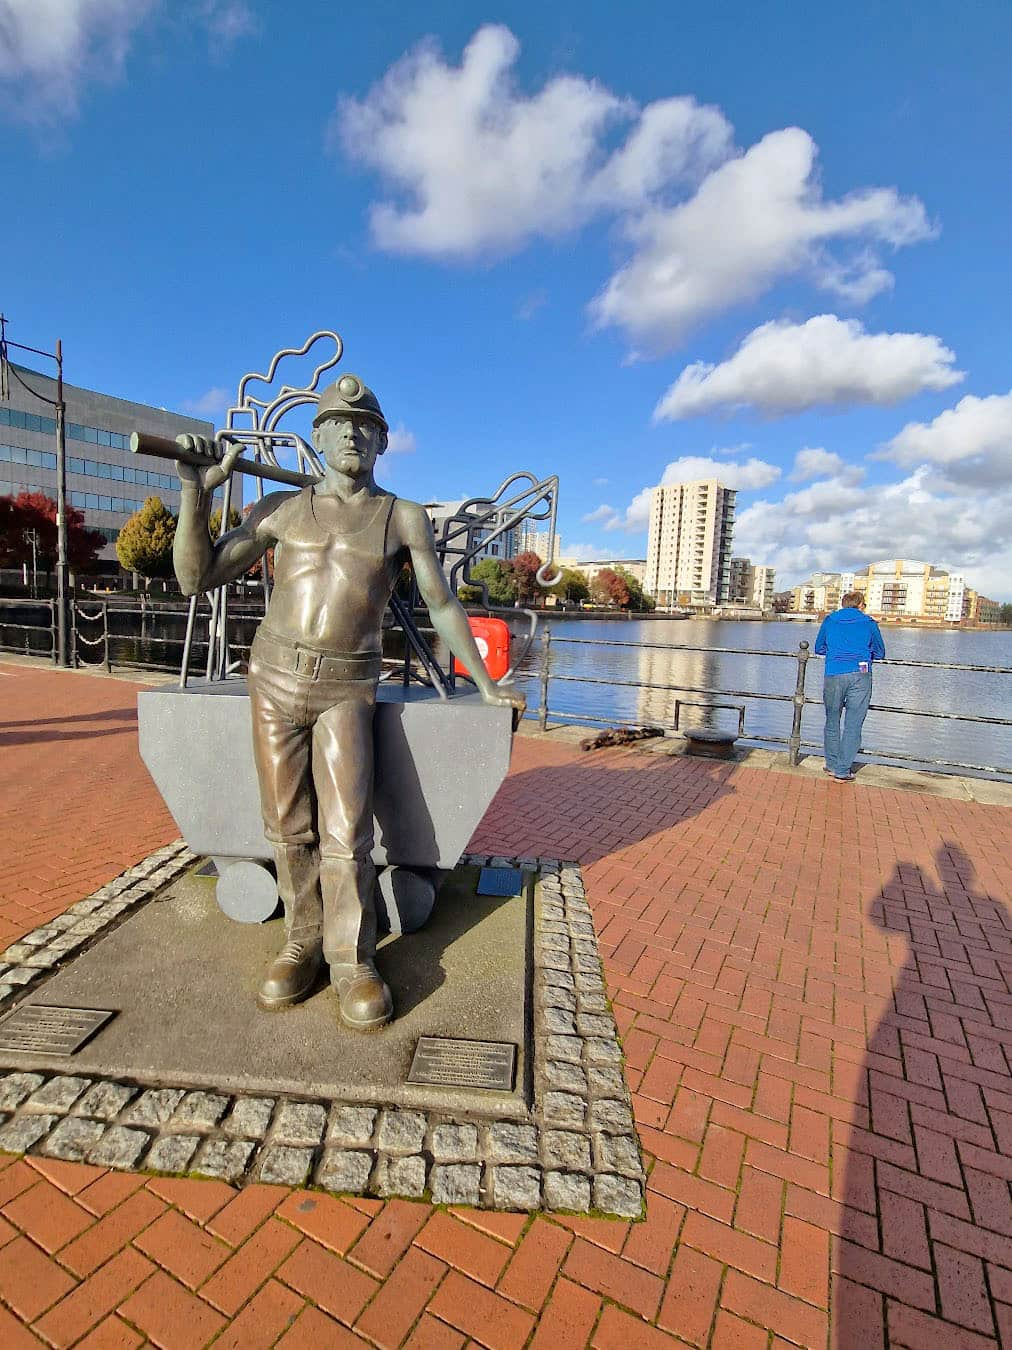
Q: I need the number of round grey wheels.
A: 2